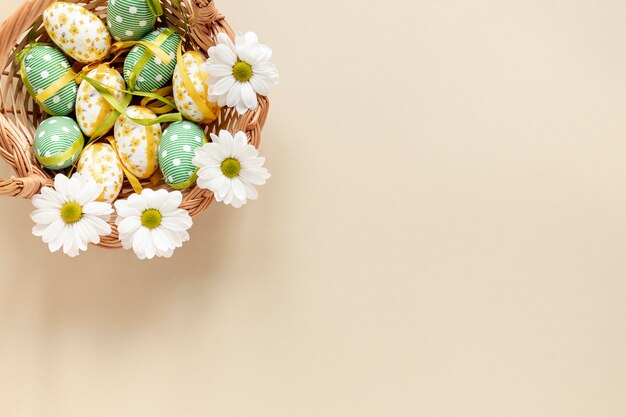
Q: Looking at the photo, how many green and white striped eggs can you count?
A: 5